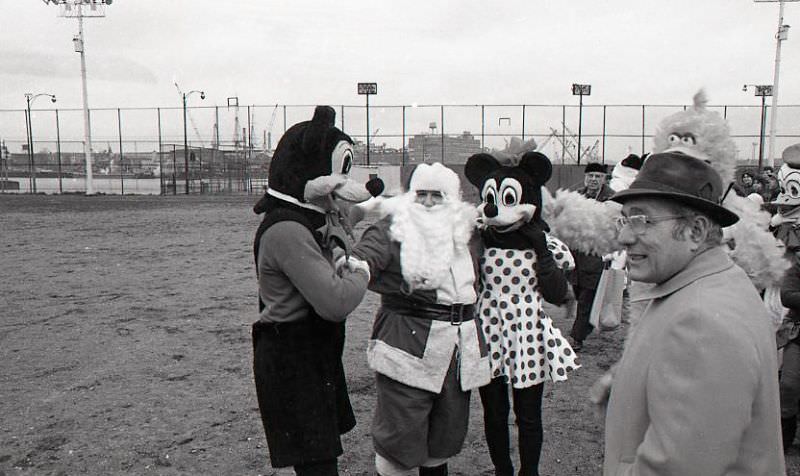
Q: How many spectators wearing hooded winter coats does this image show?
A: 1